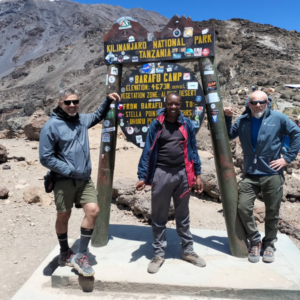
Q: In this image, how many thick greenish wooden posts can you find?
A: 2